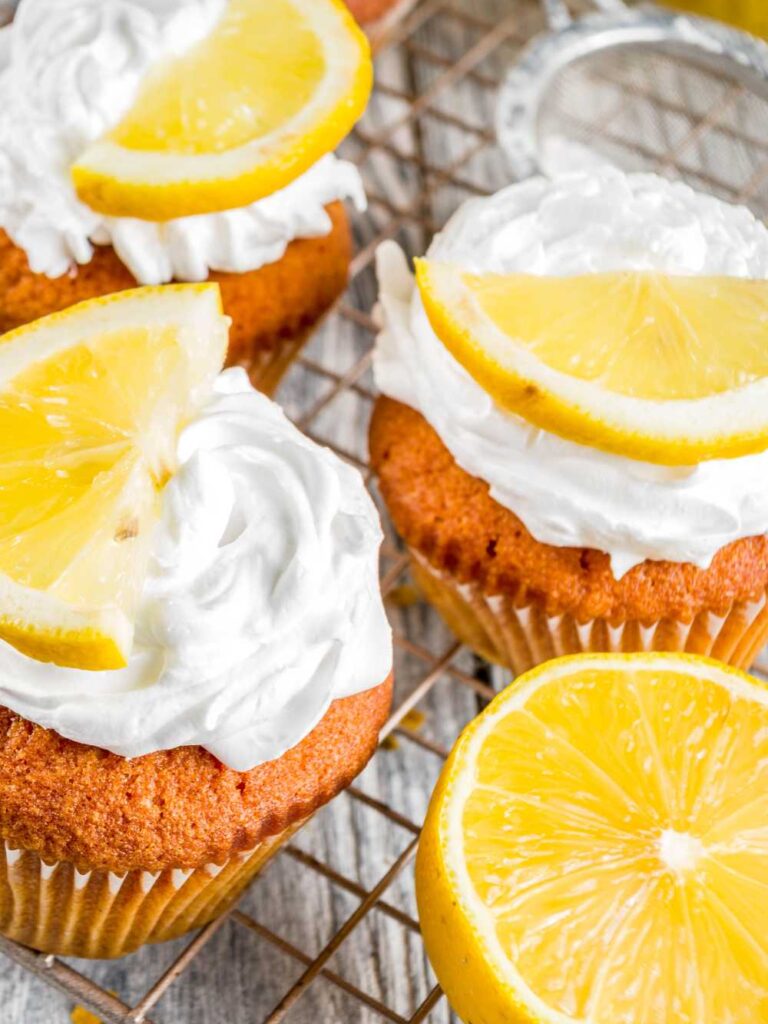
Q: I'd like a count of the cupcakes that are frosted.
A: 3